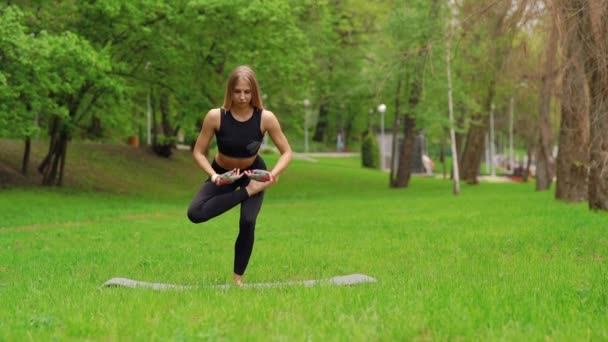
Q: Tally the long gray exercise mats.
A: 1